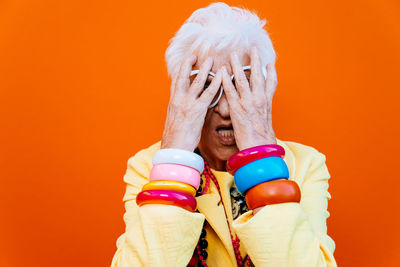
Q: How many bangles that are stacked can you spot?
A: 7